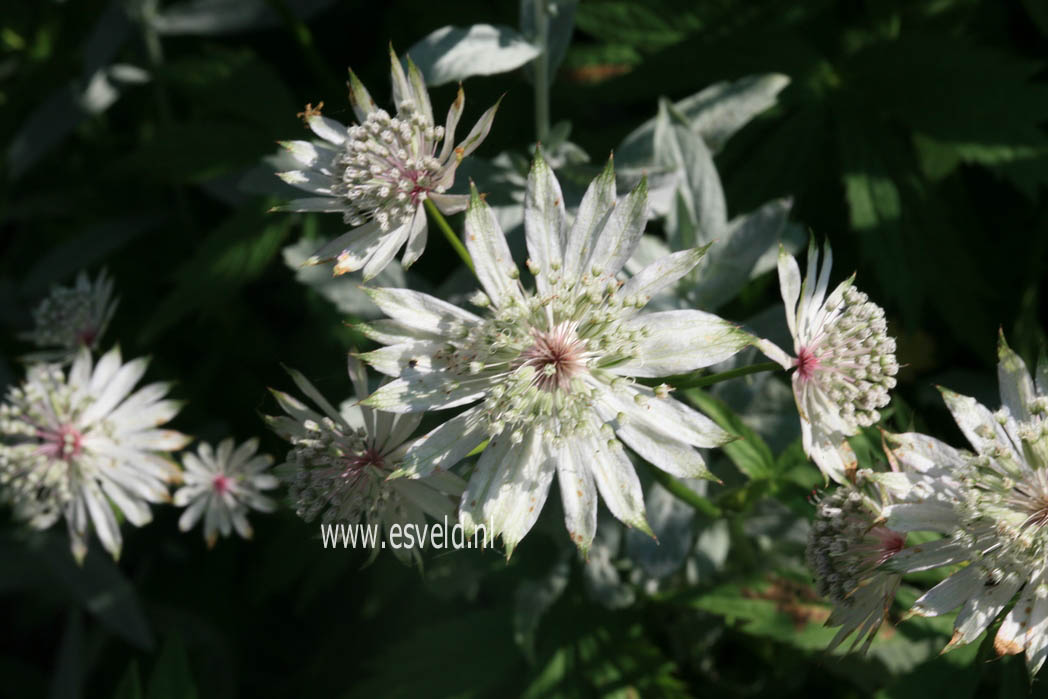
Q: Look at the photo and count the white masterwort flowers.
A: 9